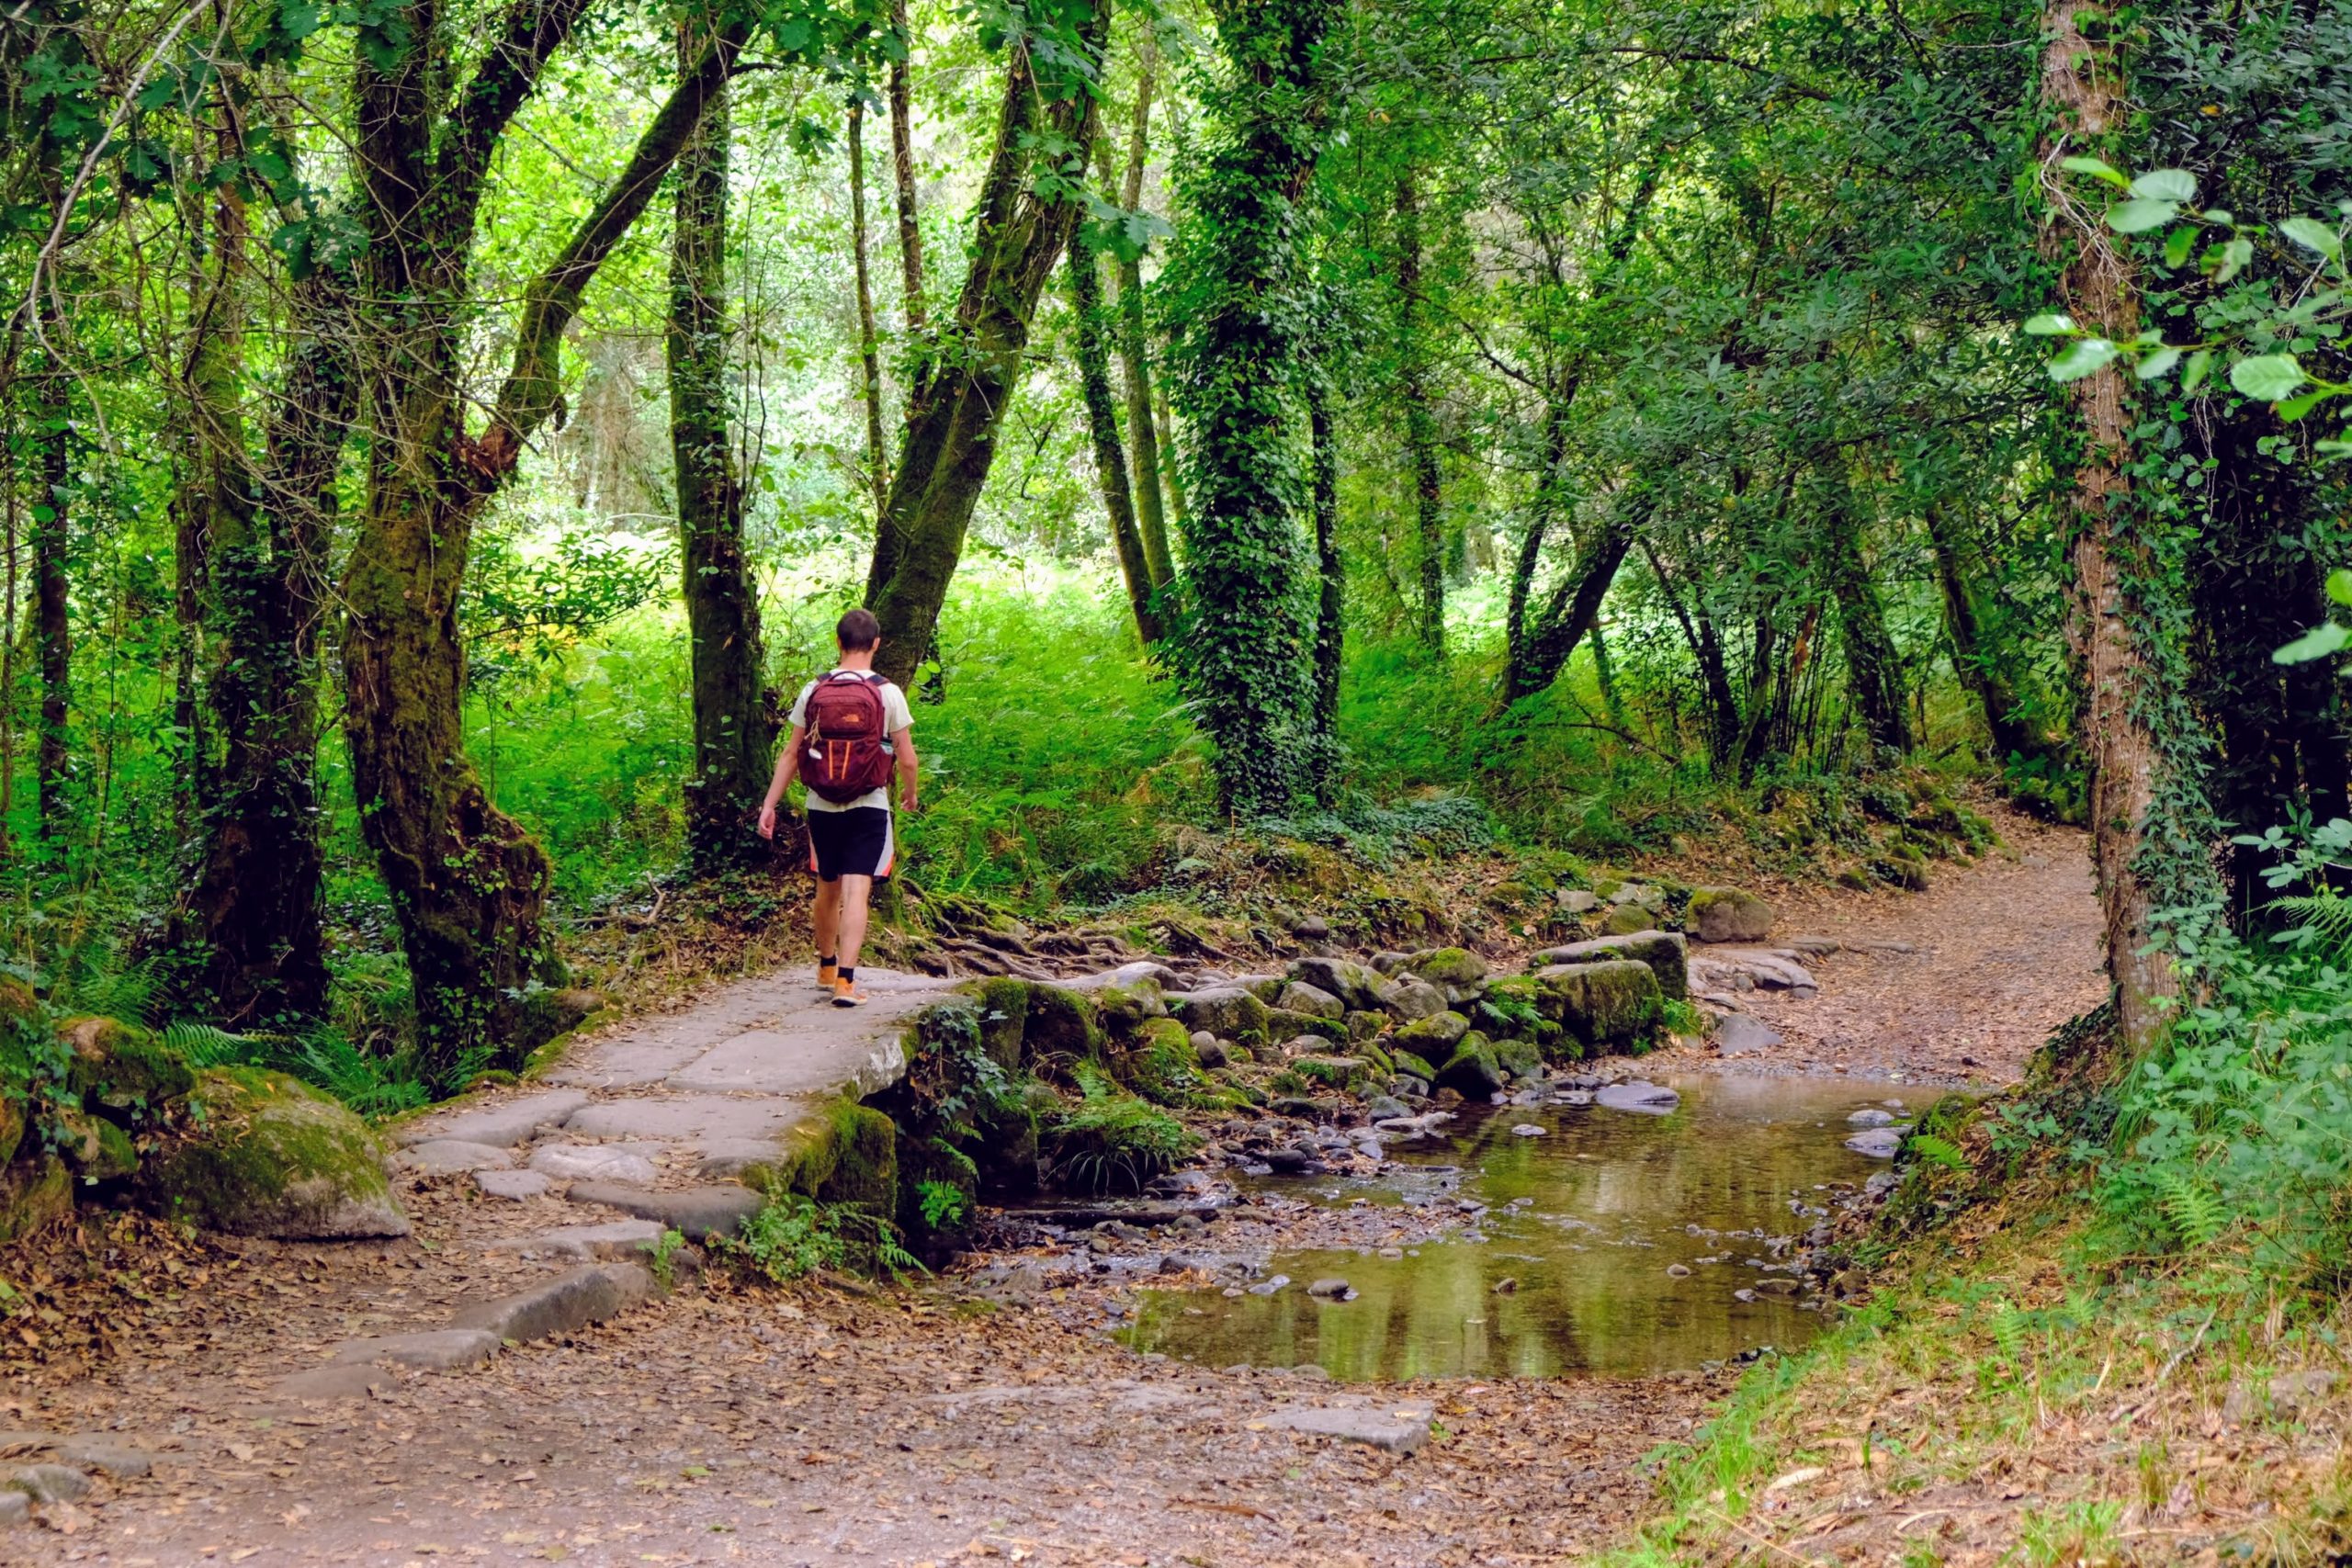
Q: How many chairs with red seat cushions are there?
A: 0